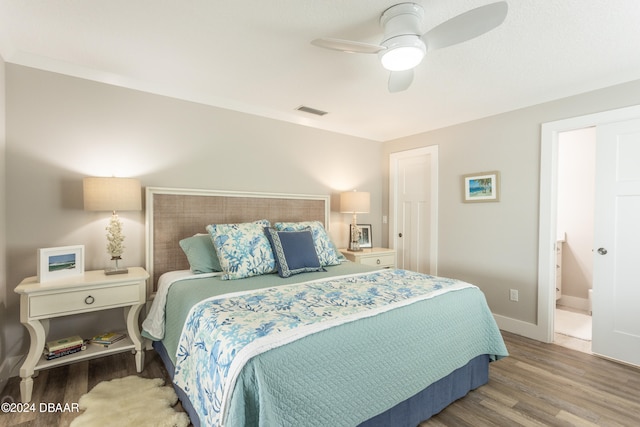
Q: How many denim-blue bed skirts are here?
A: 1